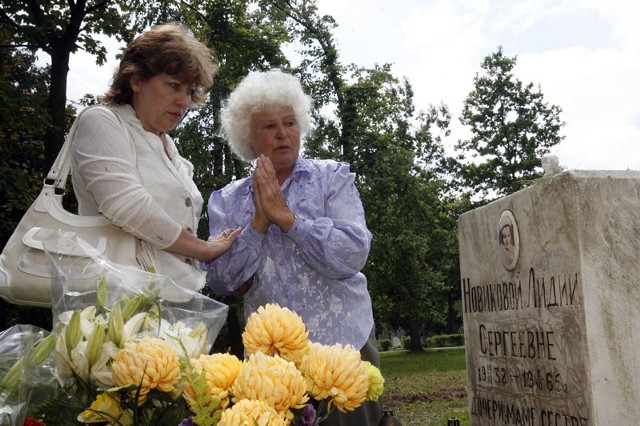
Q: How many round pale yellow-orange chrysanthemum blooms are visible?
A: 6